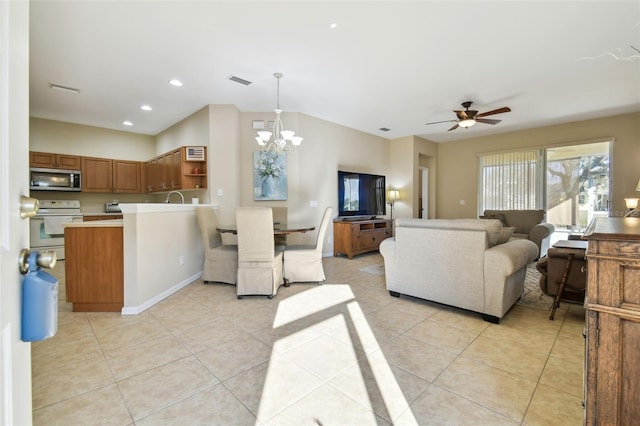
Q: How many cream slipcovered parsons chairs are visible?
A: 4